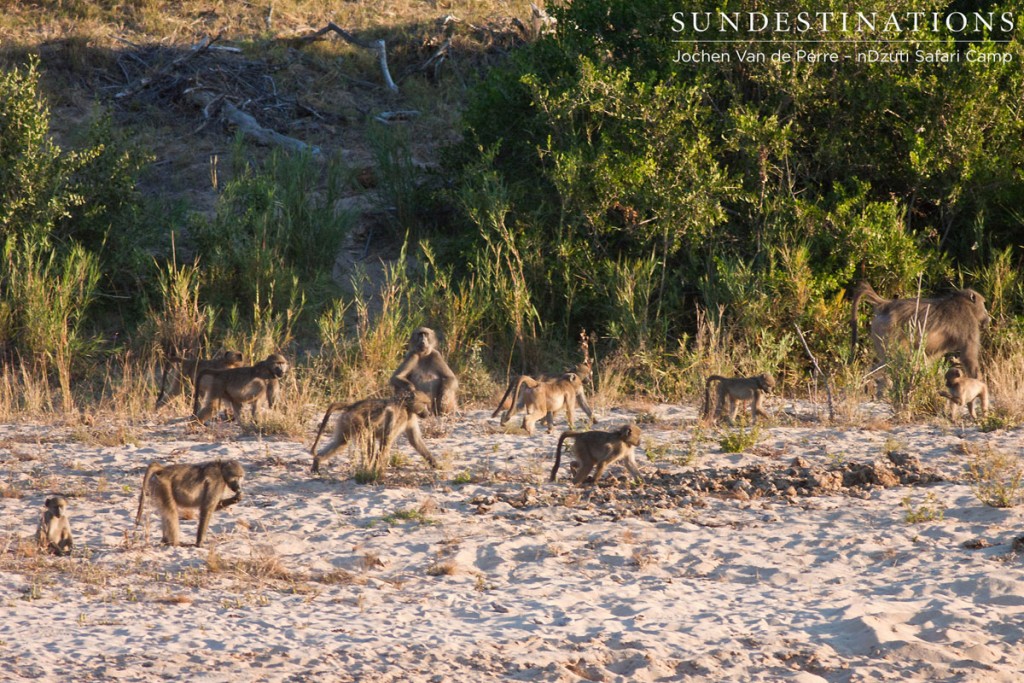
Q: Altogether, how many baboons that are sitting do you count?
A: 2